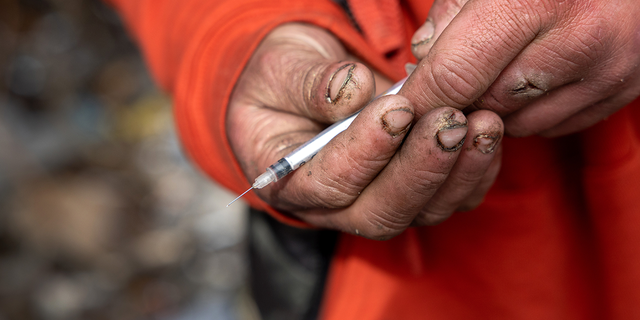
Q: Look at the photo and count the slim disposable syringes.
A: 1